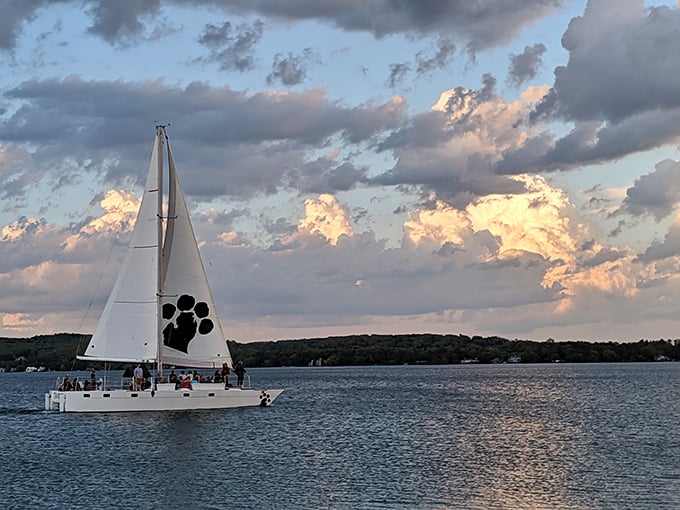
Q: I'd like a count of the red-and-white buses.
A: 0